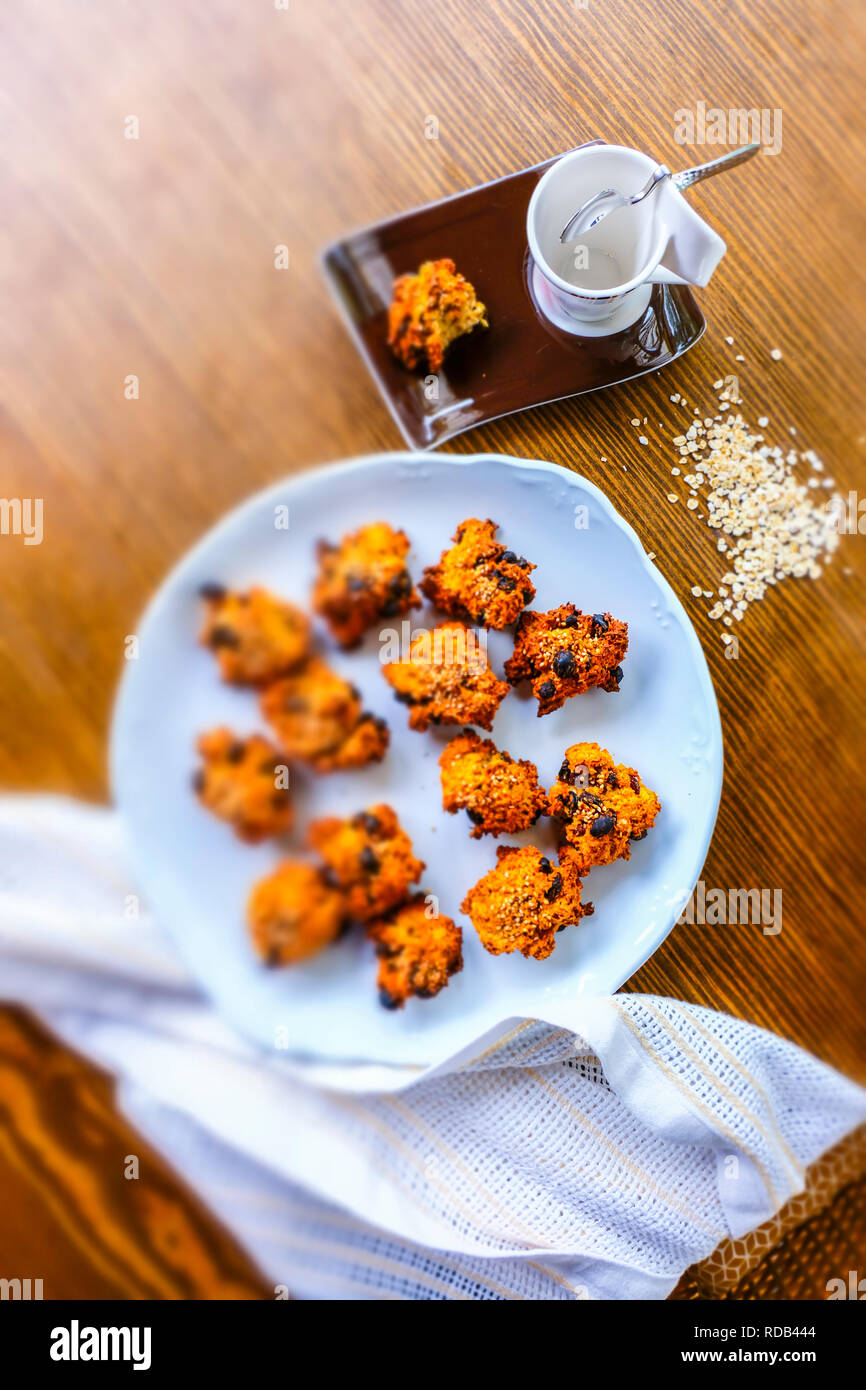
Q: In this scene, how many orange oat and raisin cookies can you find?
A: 14